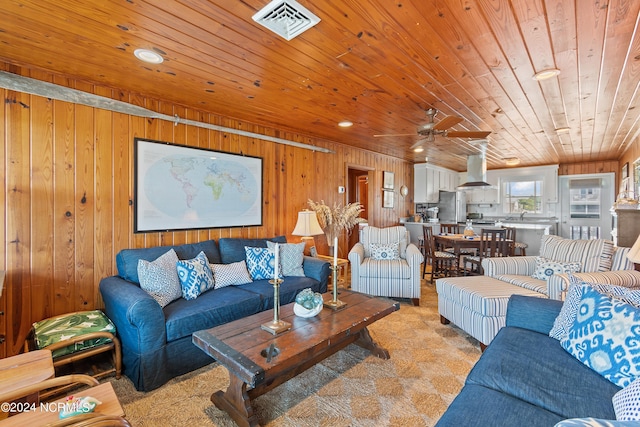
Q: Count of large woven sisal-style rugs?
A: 1